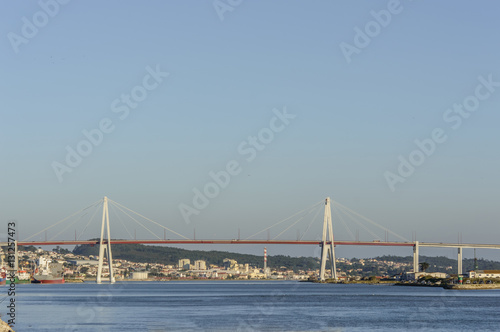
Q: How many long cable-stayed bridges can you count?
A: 1